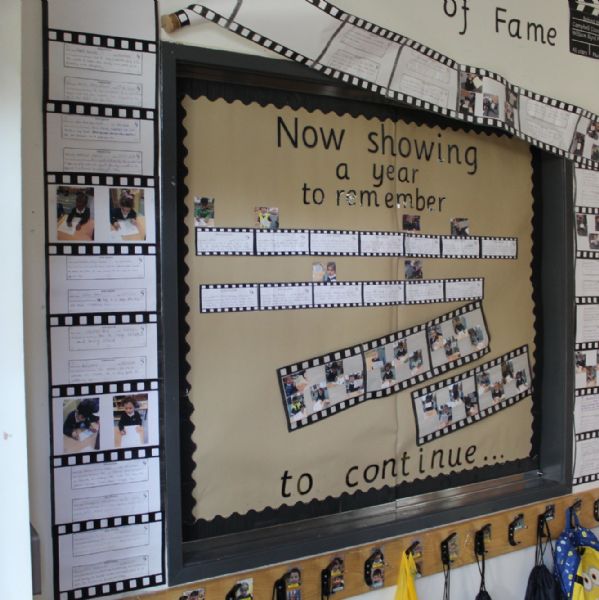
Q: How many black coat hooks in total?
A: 12